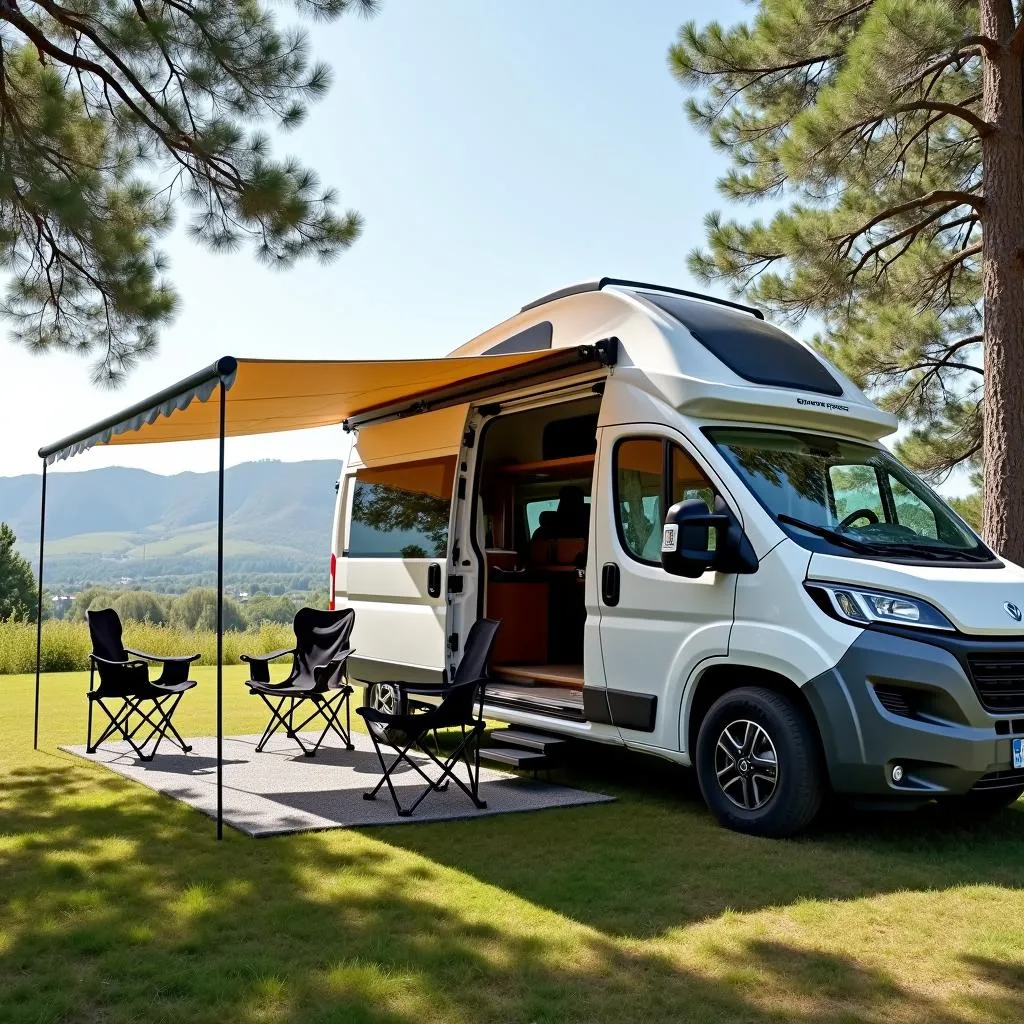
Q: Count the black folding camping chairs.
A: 3